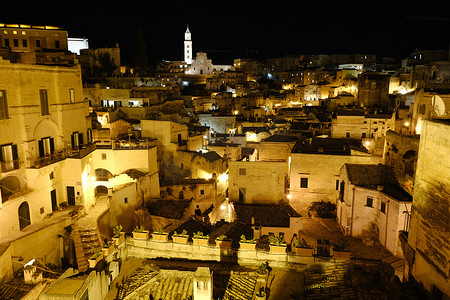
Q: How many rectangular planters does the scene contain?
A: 12